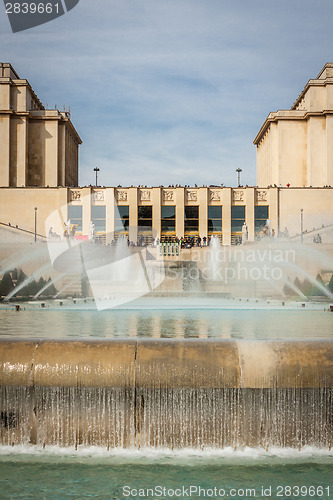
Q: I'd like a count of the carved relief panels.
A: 9